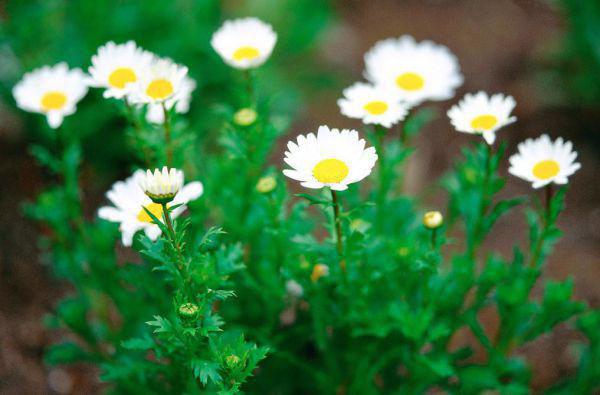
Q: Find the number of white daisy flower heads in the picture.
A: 11